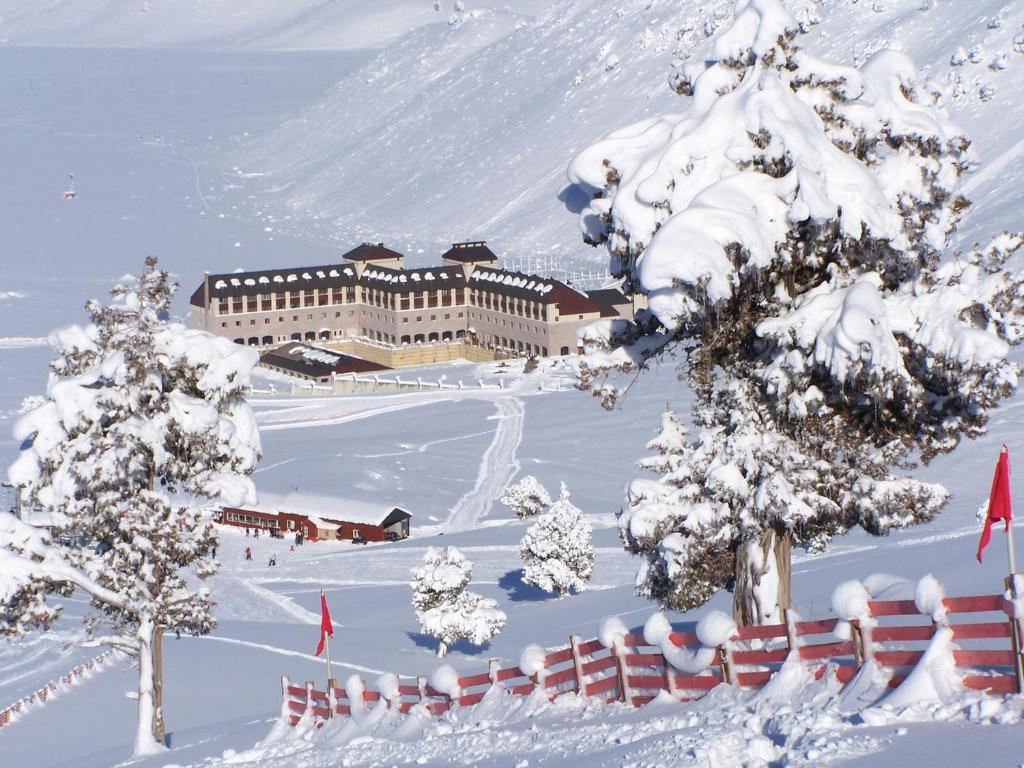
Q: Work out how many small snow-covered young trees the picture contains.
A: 3